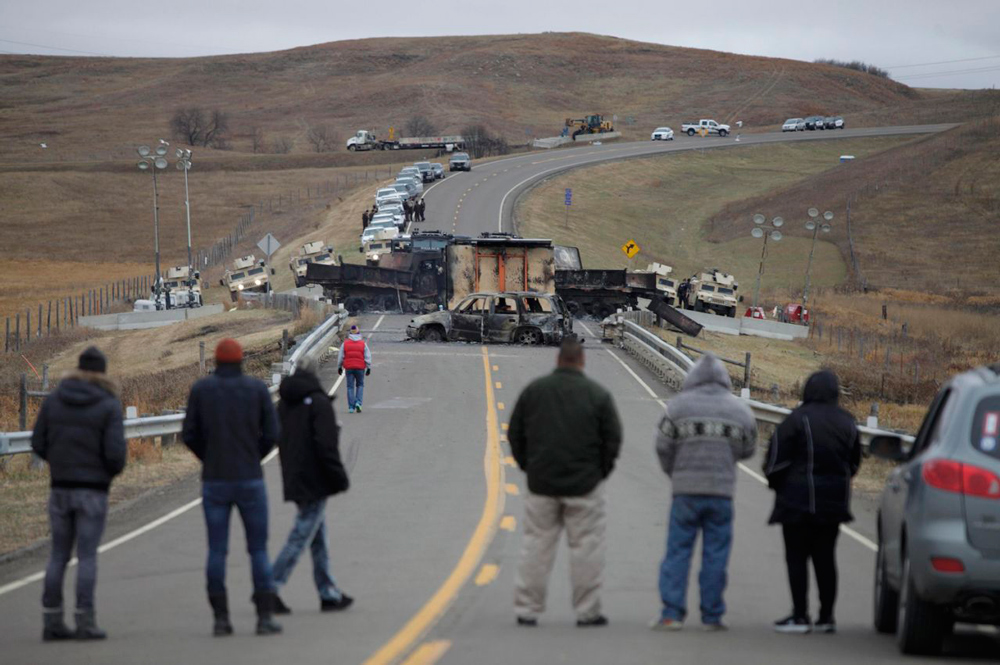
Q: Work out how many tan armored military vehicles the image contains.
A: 6